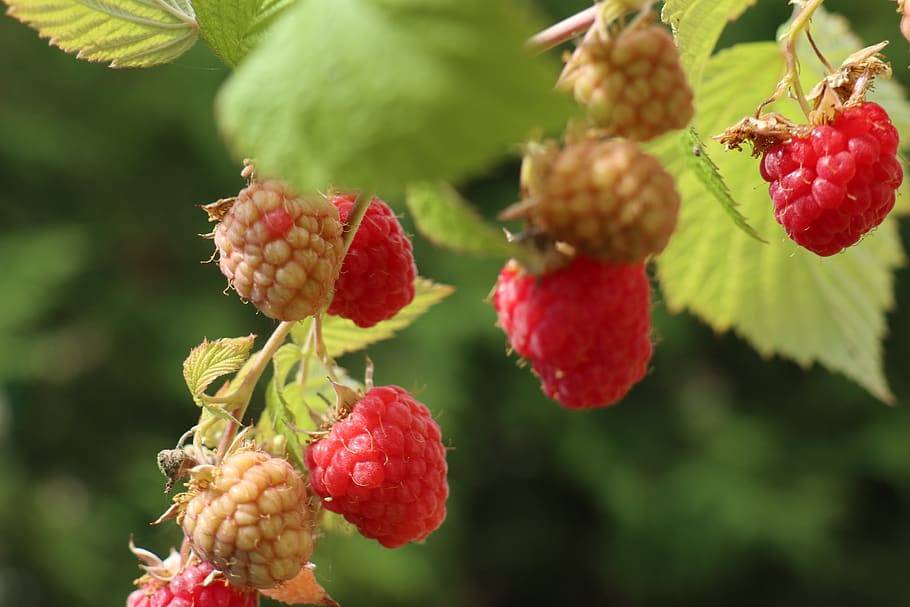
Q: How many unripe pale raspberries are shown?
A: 4